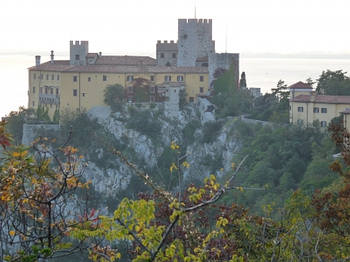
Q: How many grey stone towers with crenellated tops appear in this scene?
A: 3